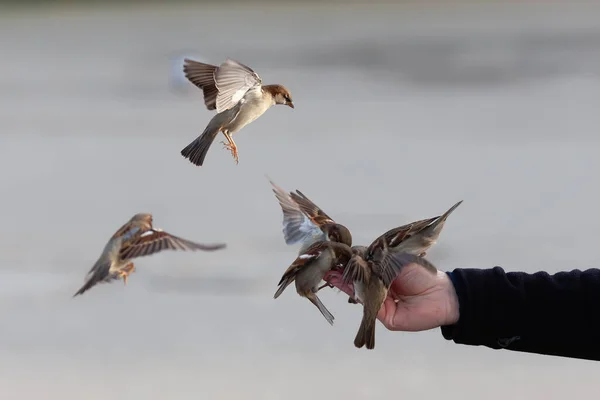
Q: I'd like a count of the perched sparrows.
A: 4